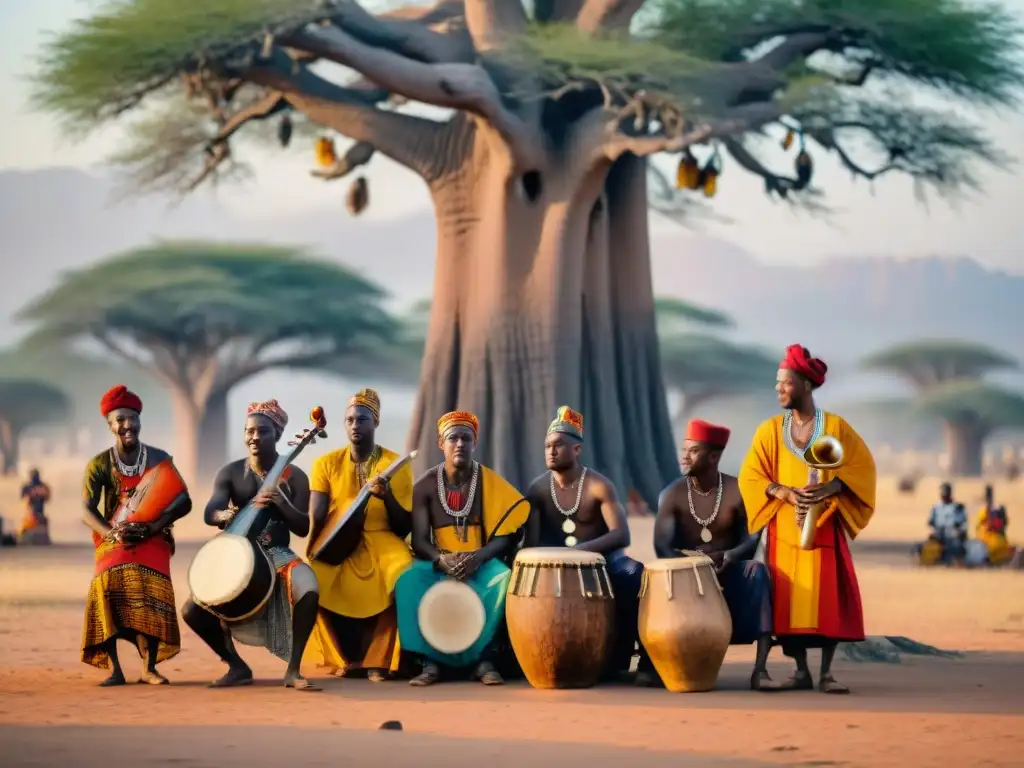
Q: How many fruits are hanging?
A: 7